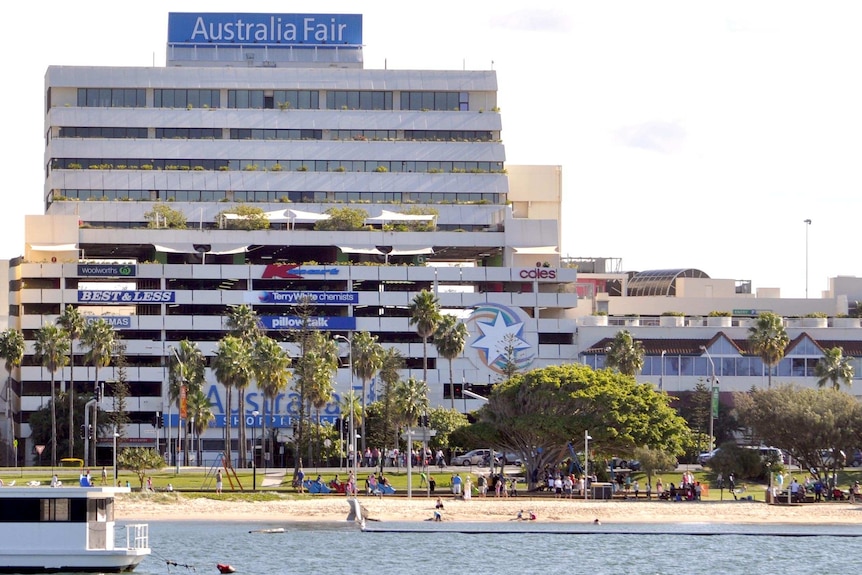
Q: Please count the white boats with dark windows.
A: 1